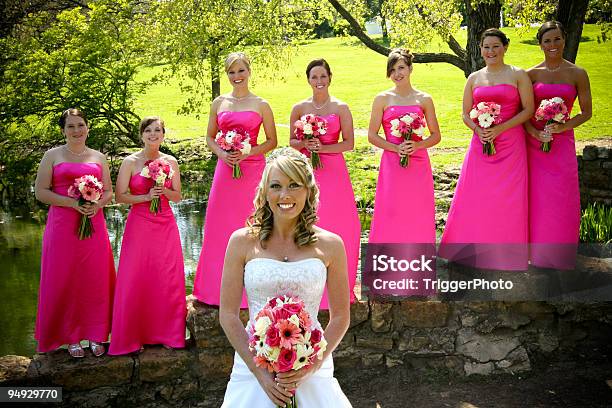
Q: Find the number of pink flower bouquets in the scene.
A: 8